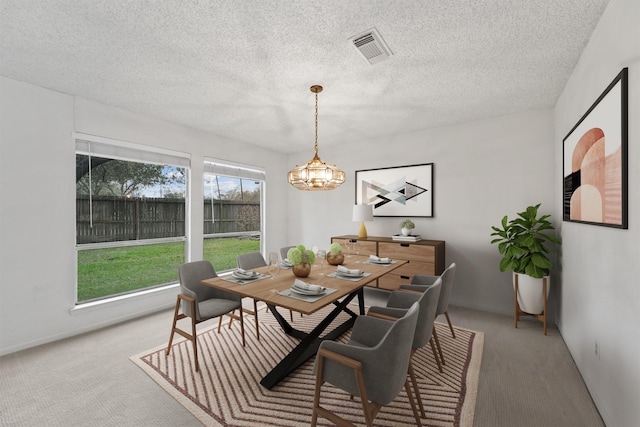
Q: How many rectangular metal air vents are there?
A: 1